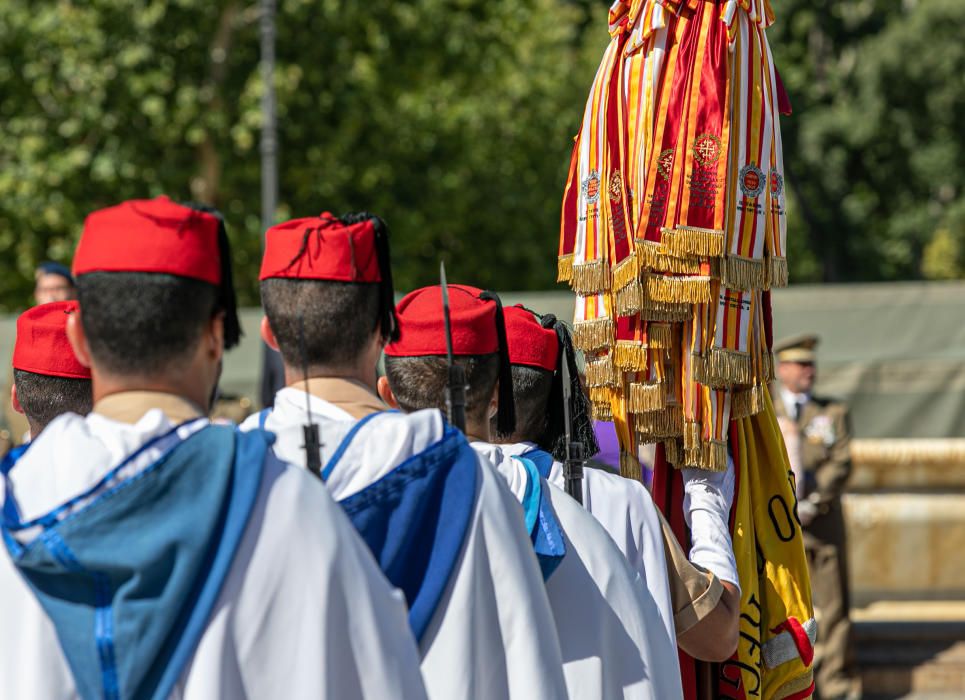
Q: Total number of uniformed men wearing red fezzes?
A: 5